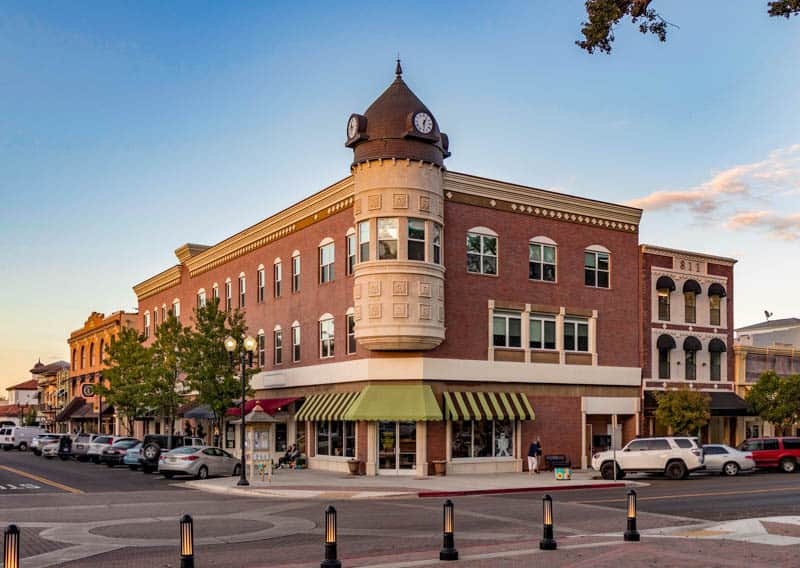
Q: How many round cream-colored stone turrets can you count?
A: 1